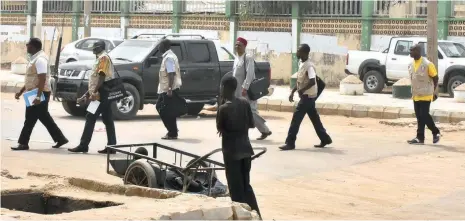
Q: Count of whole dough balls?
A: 0